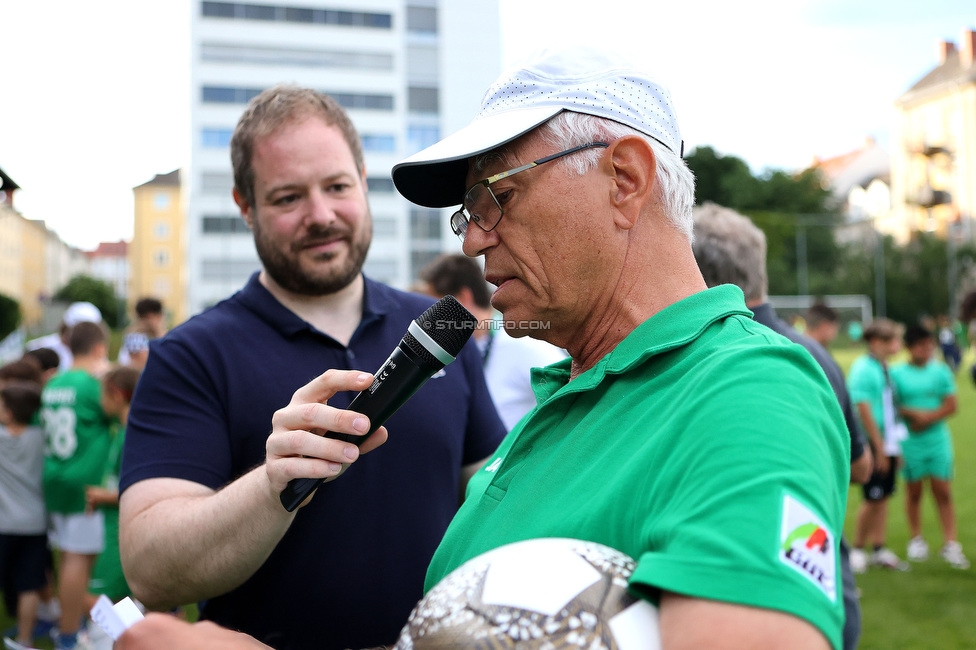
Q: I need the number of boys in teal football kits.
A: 2